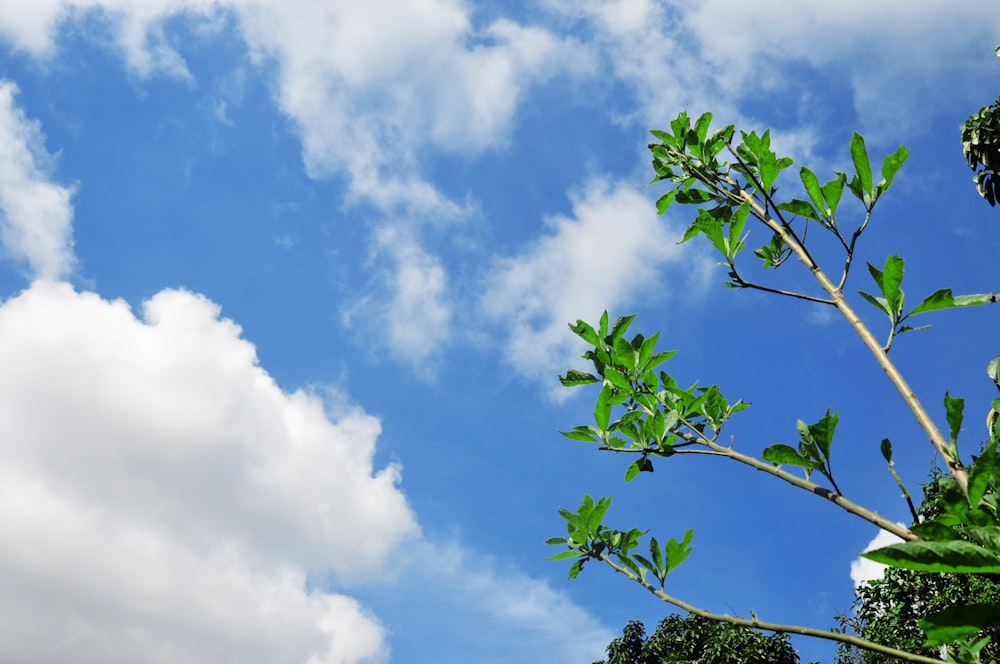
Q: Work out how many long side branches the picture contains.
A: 3